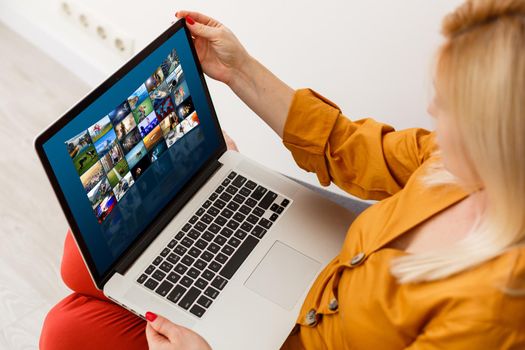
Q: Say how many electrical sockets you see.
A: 4